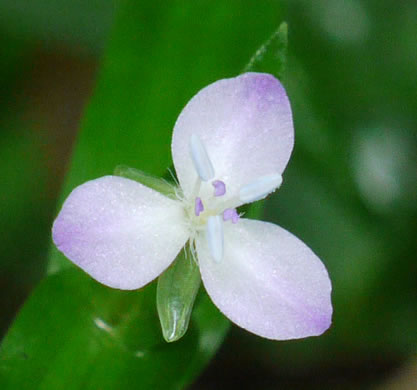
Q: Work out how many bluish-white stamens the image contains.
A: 3